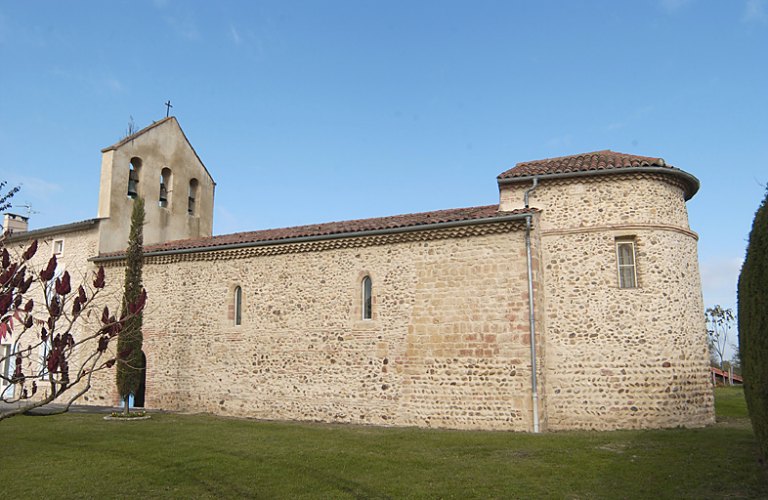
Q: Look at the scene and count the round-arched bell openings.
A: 3